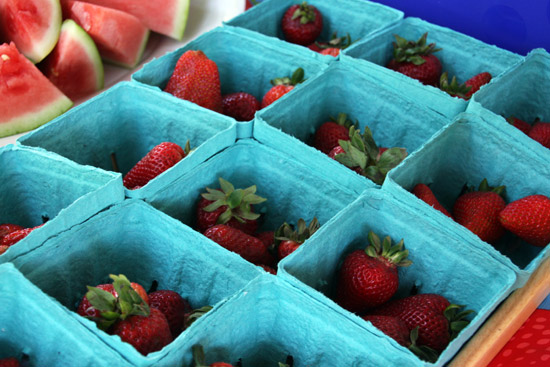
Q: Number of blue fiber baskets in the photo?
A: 13